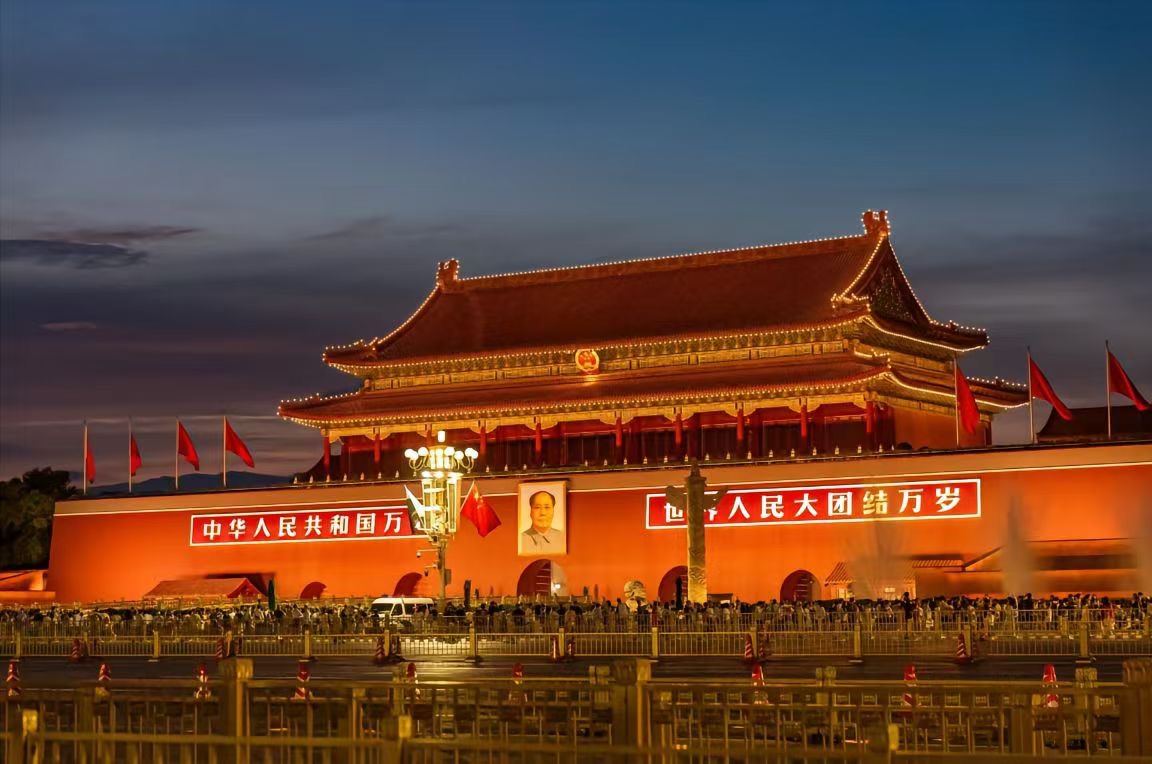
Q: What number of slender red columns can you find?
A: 10